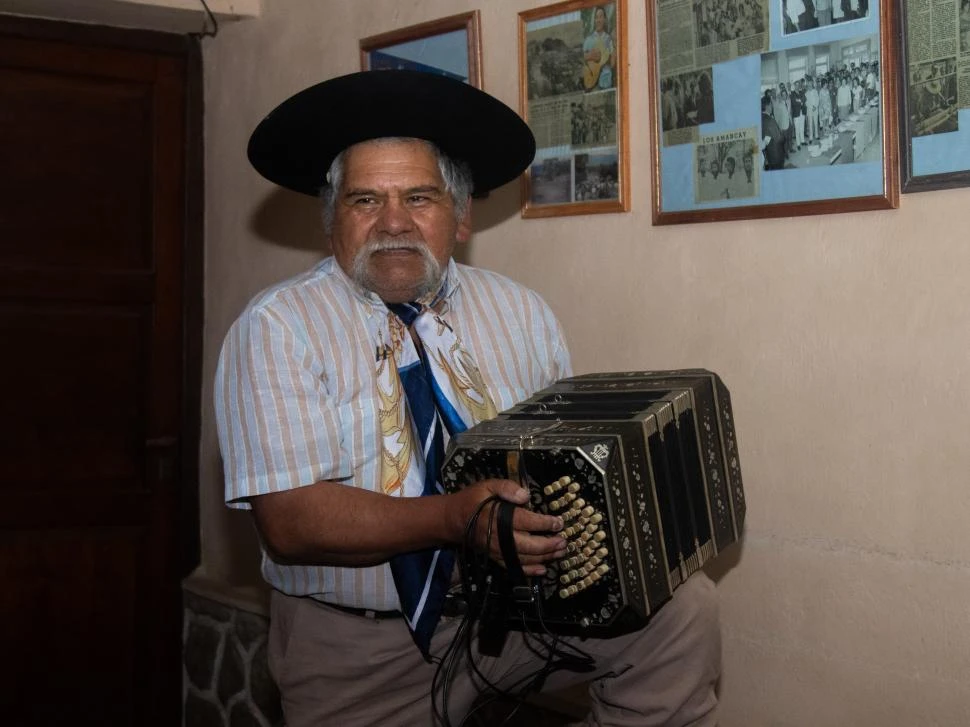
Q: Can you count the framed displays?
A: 4